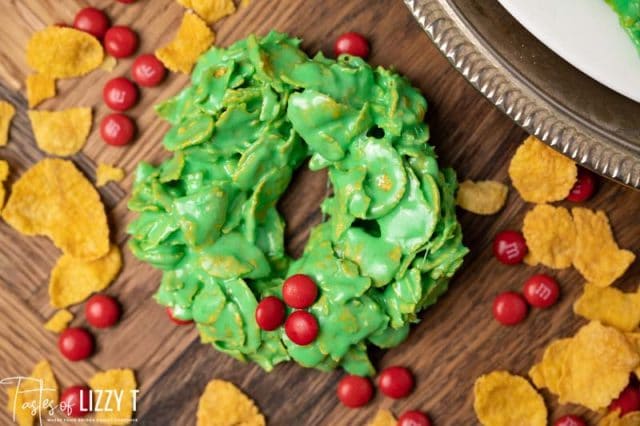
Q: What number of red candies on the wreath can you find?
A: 3